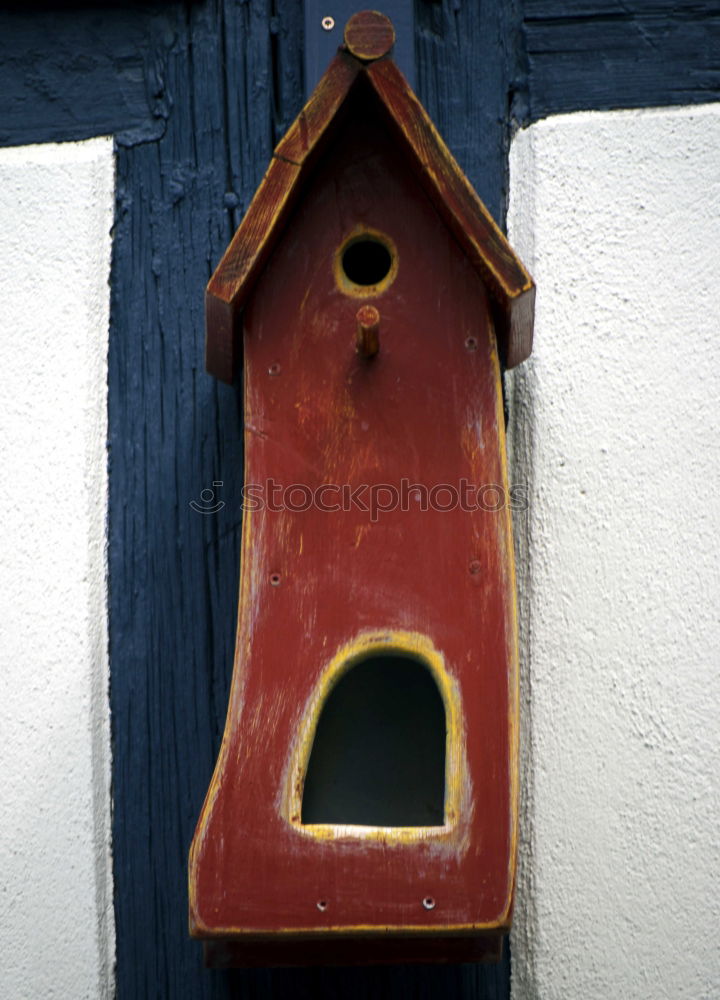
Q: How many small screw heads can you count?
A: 7